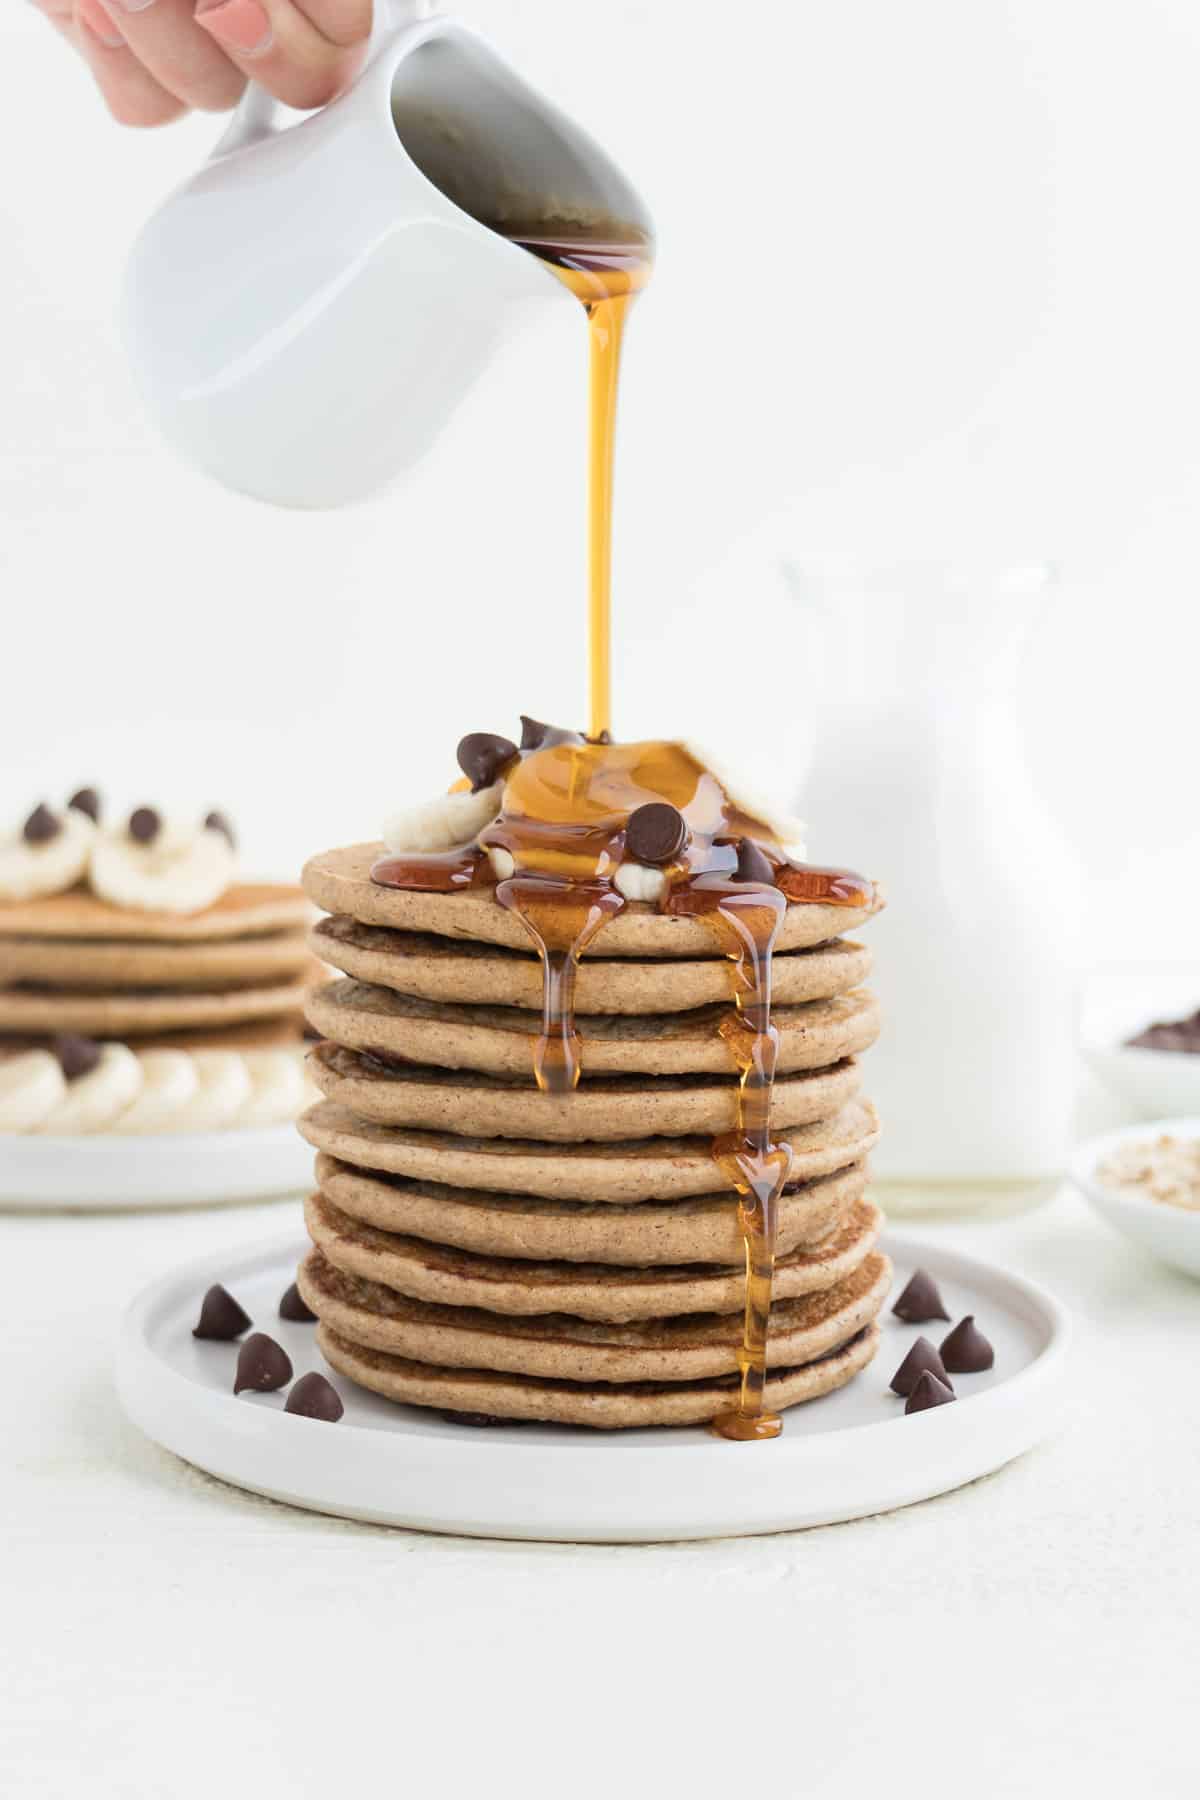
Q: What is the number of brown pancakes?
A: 13